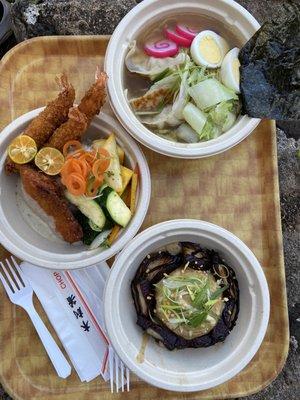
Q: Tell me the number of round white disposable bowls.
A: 3